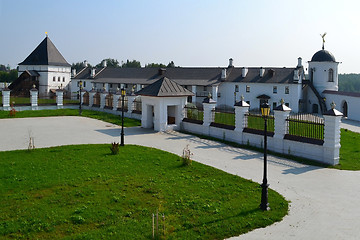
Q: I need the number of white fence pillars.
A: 12